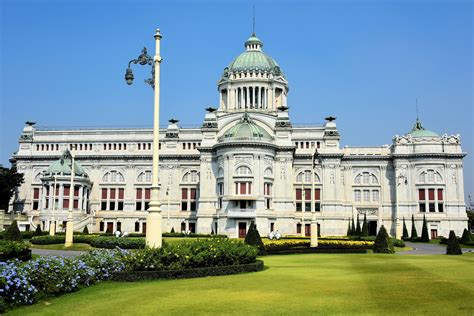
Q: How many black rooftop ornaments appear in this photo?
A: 5